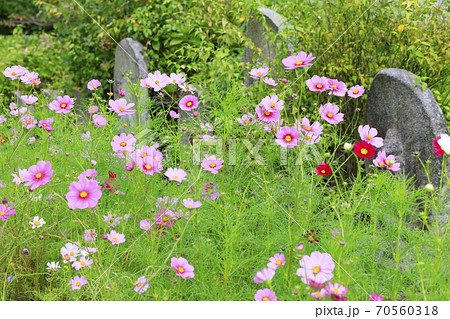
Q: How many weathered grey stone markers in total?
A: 3